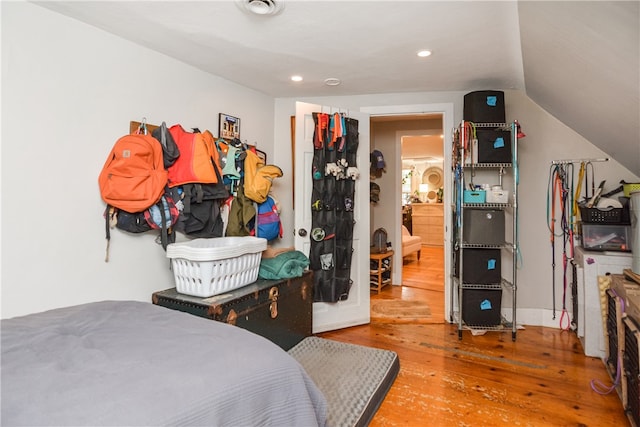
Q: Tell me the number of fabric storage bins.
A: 5